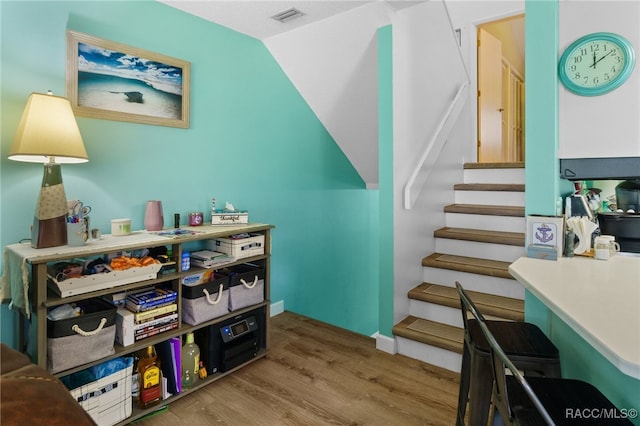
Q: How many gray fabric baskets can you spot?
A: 3